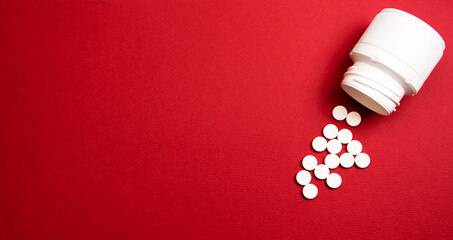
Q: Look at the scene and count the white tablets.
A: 15